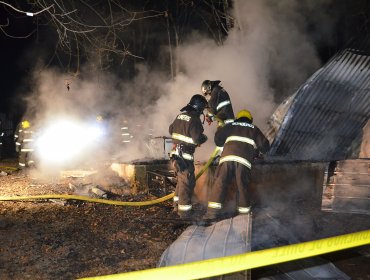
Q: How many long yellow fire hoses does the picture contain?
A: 1